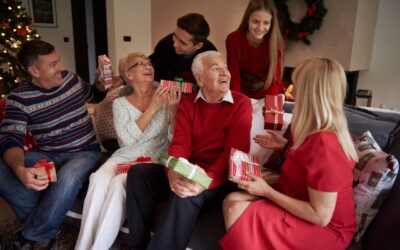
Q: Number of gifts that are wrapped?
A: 7